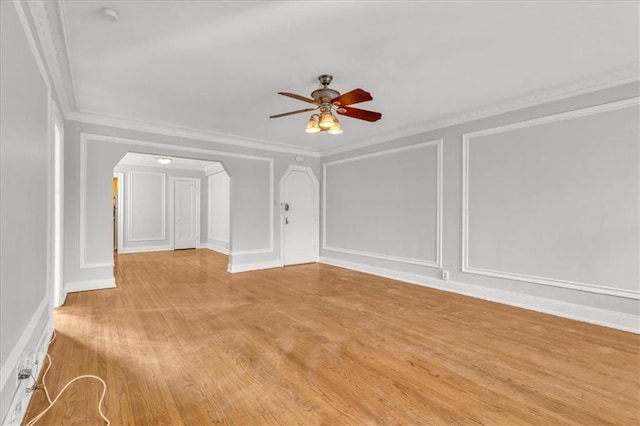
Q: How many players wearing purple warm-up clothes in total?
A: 0